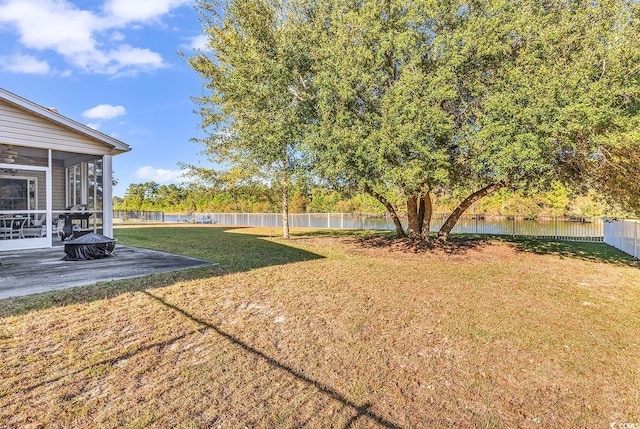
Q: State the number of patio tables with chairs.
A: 1